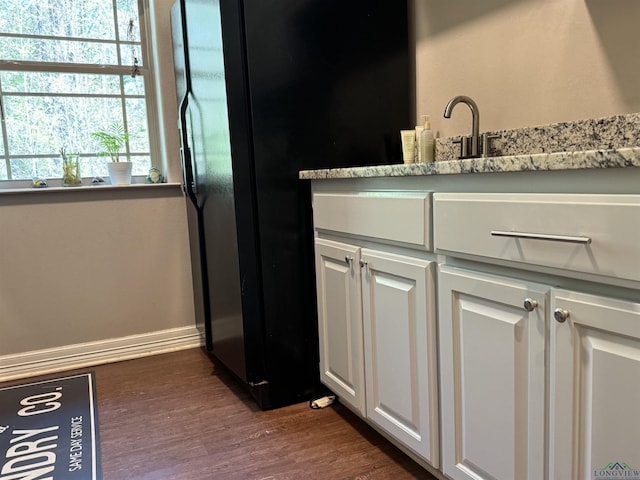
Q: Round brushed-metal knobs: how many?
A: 4